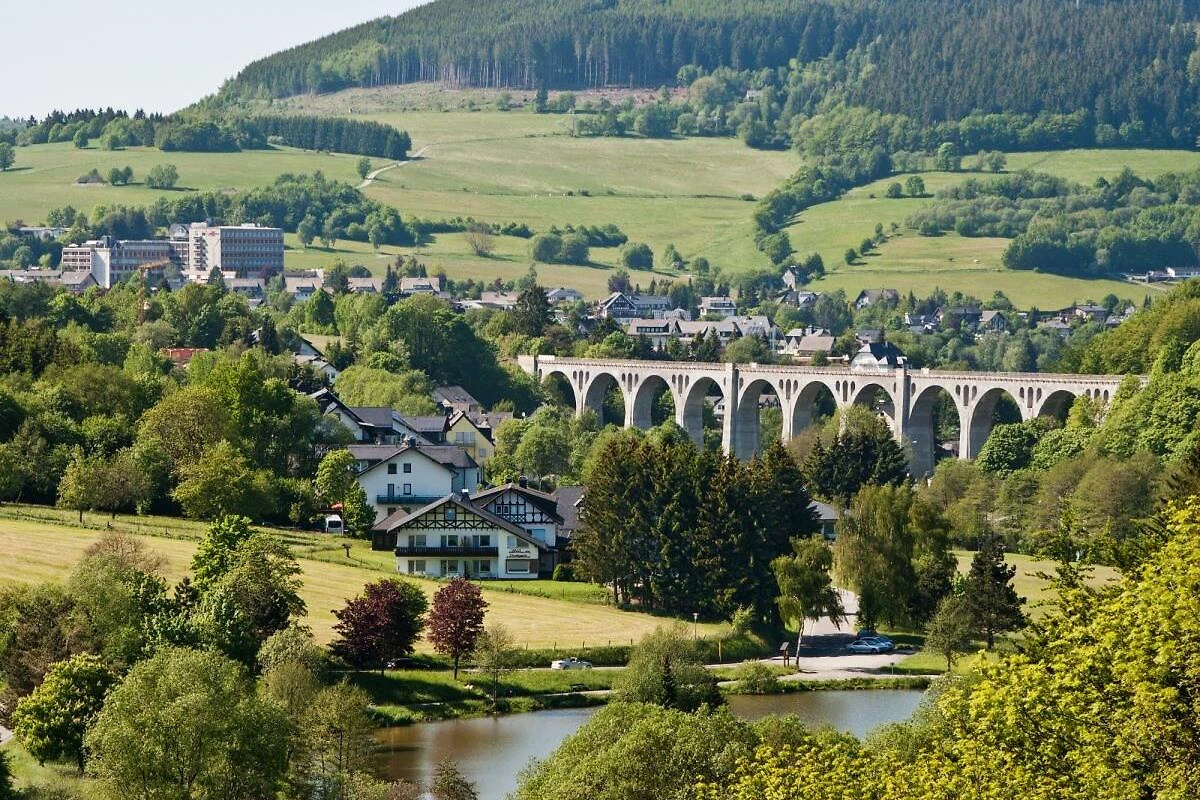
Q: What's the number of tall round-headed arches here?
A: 10